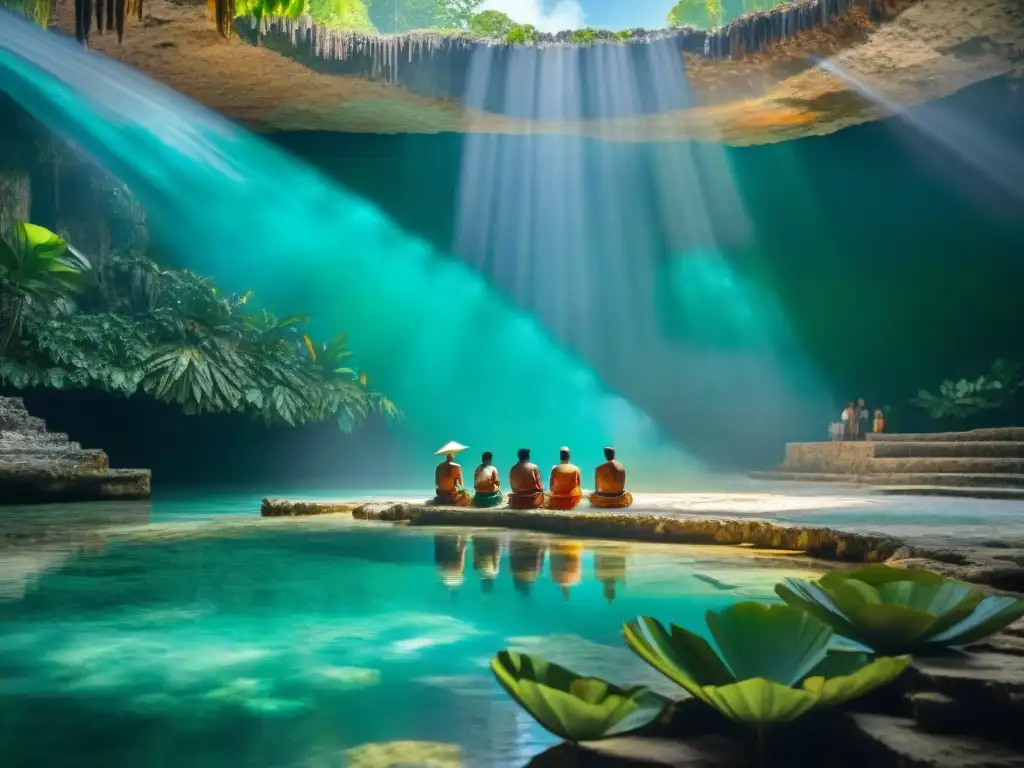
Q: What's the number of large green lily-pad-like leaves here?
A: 3